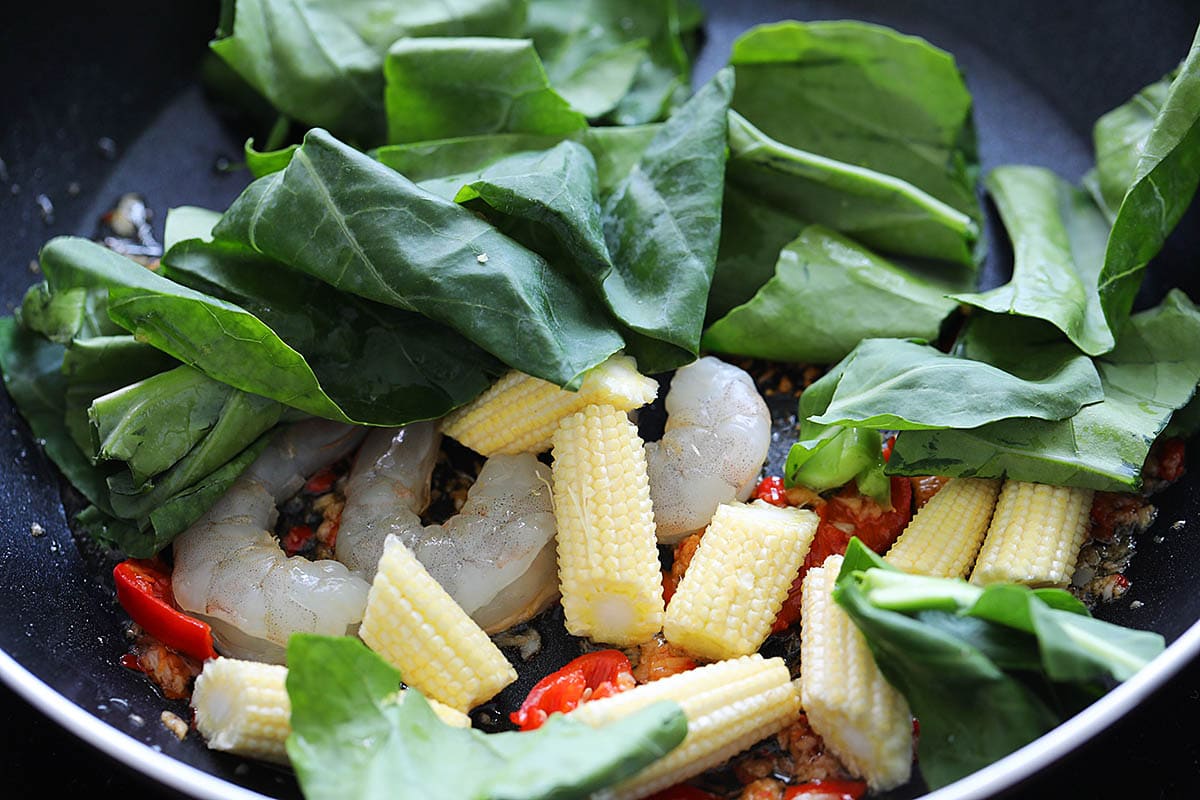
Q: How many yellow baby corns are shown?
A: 9